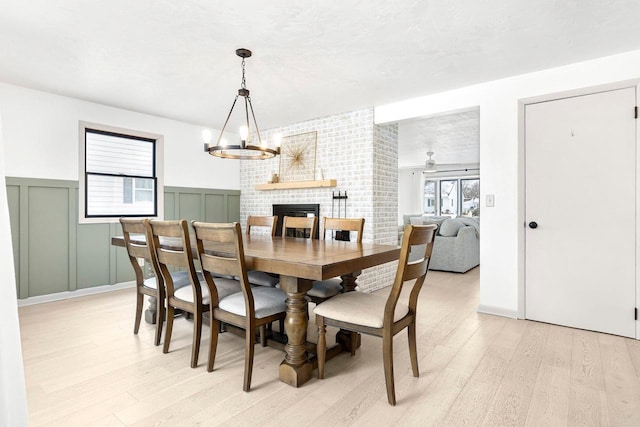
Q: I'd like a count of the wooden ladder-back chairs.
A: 7